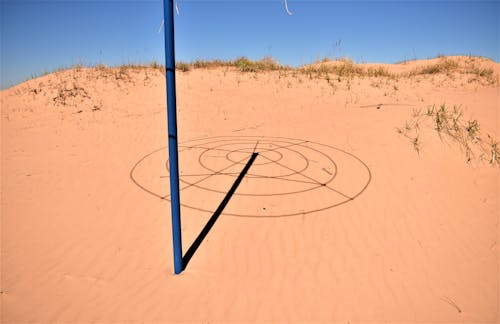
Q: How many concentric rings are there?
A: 4